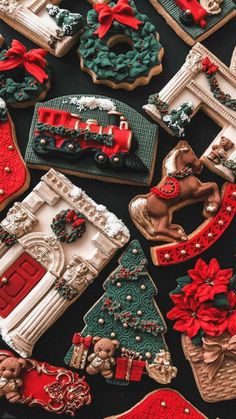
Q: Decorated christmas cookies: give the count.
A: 13